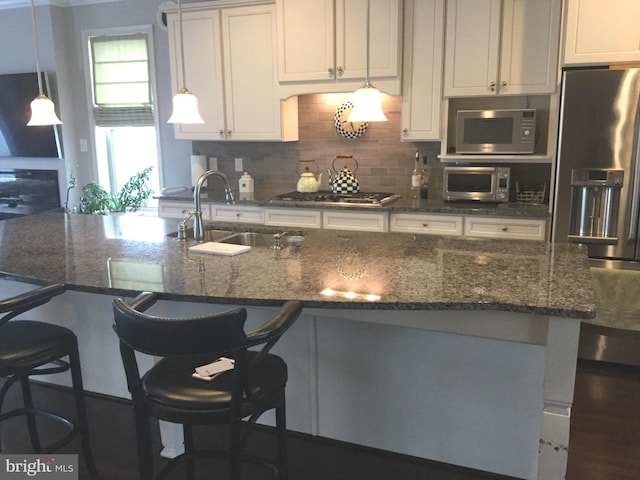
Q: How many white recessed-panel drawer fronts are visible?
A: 6